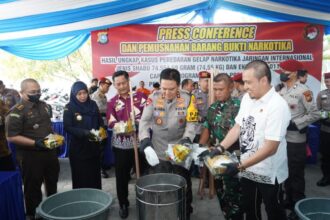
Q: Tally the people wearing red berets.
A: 5